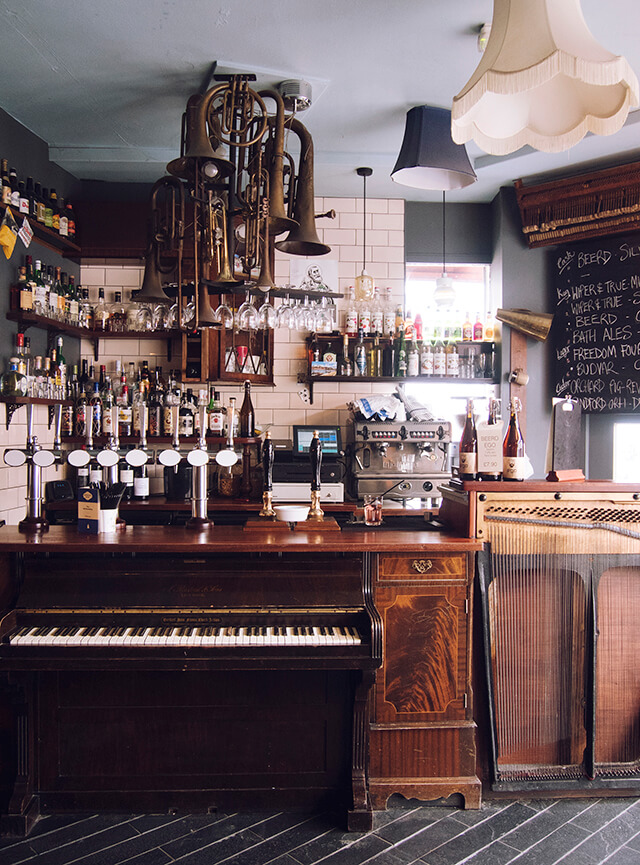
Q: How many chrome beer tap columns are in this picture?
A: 3